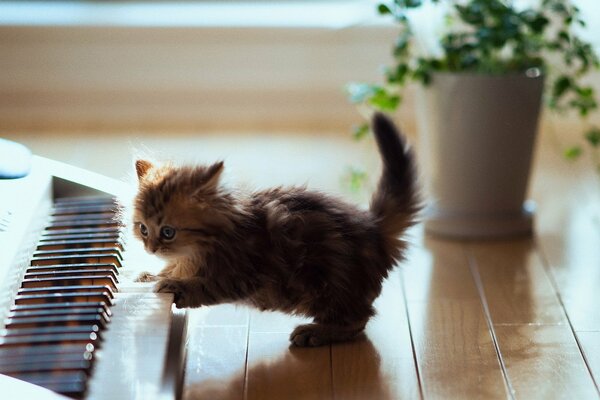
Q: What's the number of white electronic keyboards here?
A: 1